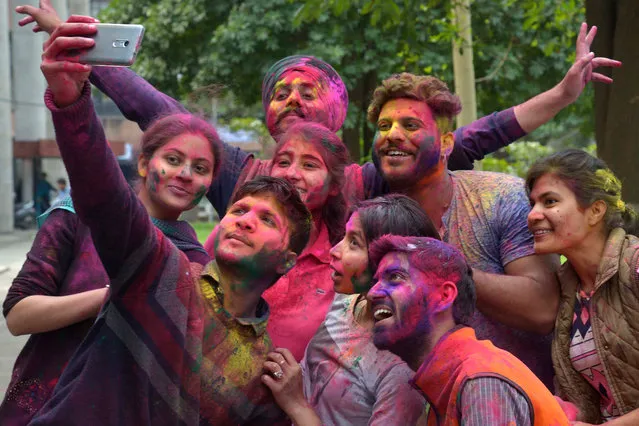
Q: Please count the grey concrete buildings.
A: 1